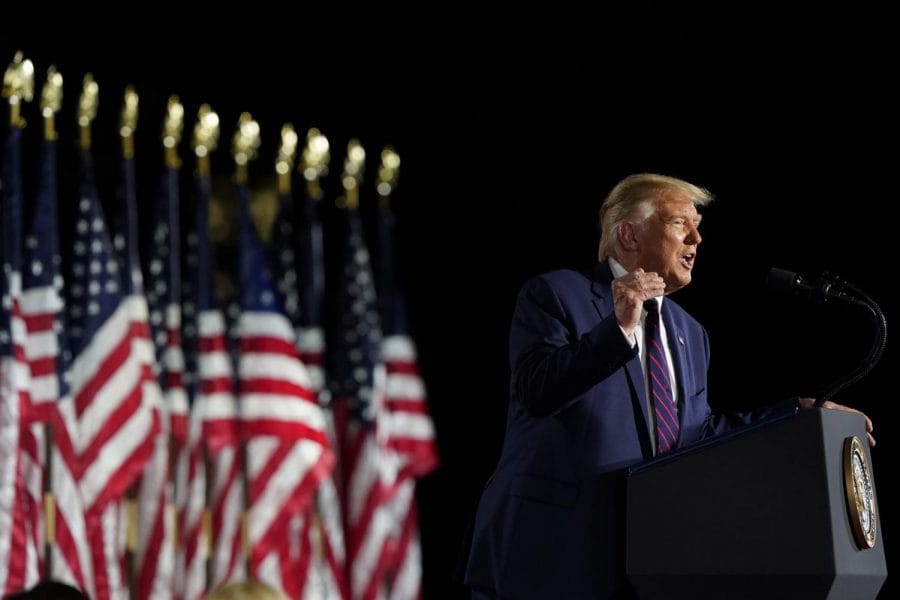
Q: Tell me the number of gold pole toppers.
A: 11